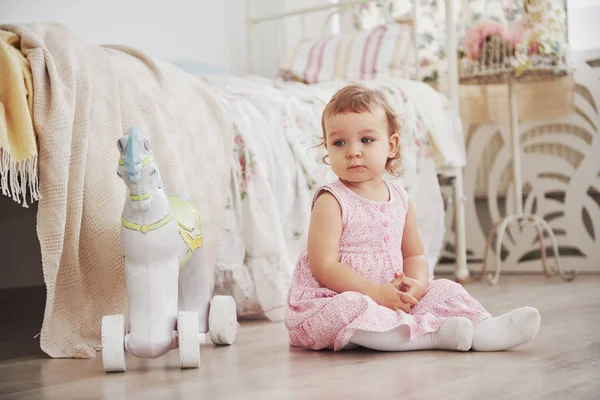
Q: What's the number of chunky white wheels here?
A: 3